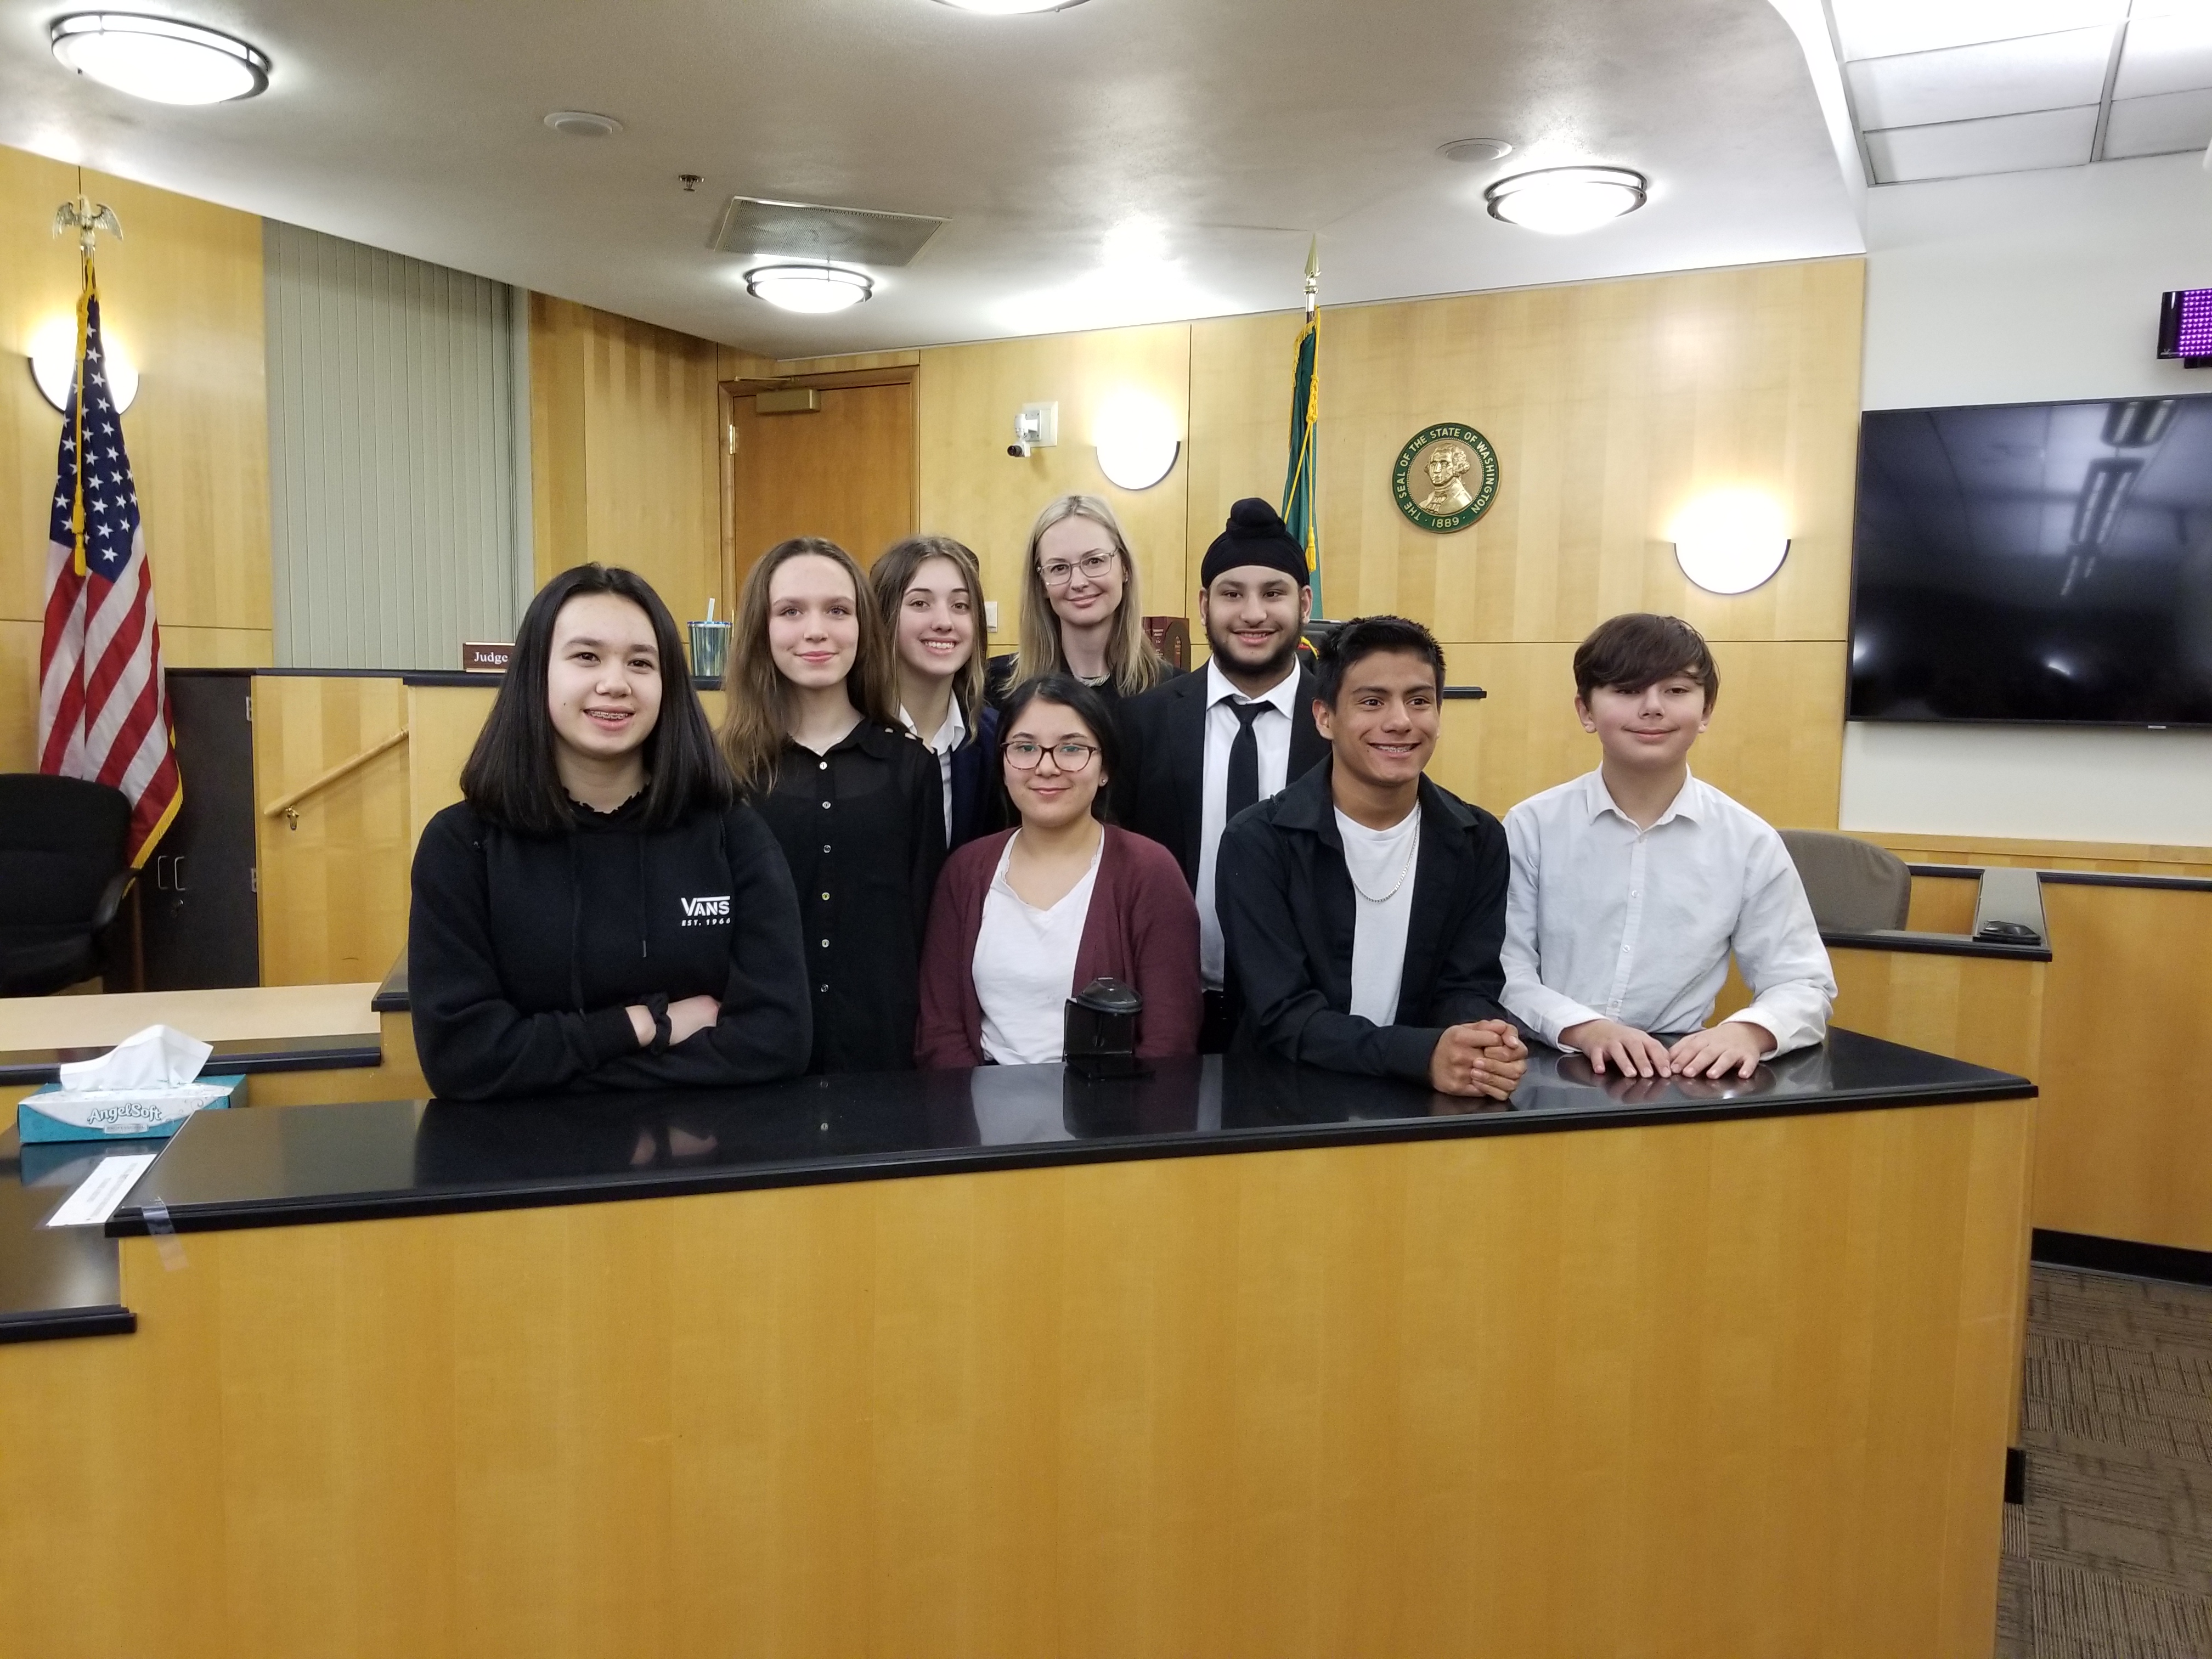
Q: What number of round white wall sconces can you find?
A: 3